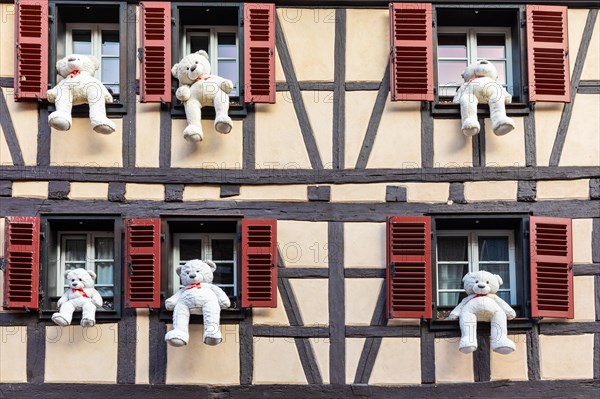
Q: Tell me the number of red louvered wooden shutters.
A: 10